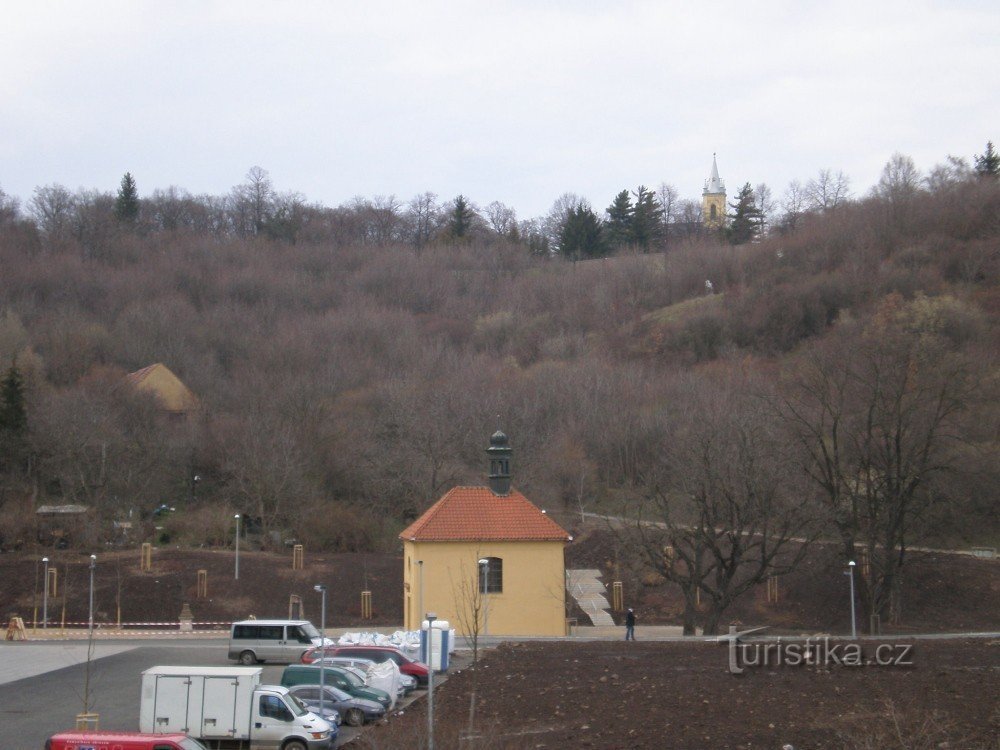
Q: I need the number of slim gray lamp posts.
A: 8